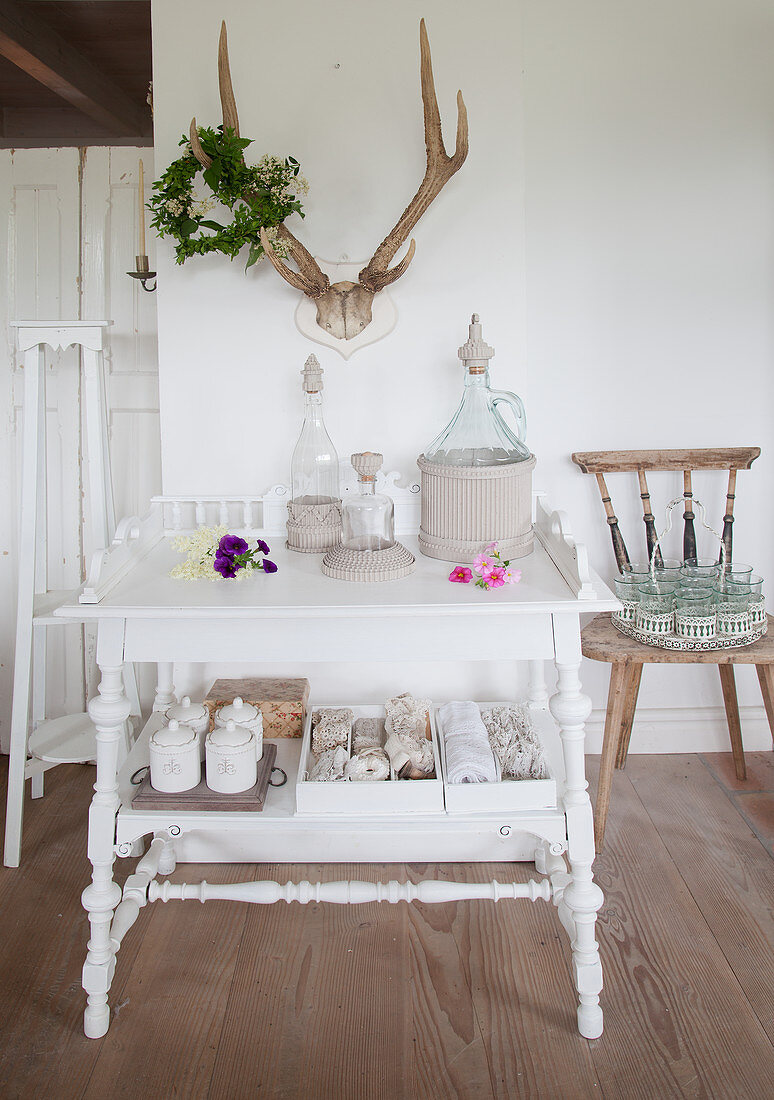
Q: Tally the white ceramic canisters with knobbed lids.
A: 4